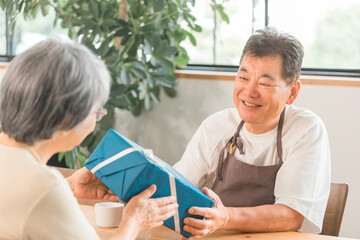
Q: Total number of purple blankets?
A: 0